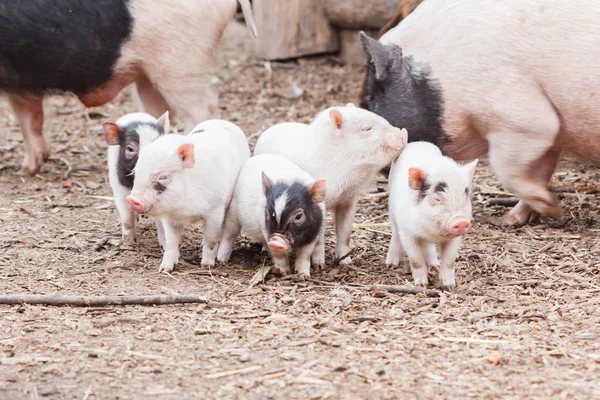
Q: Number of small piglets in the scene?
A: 5